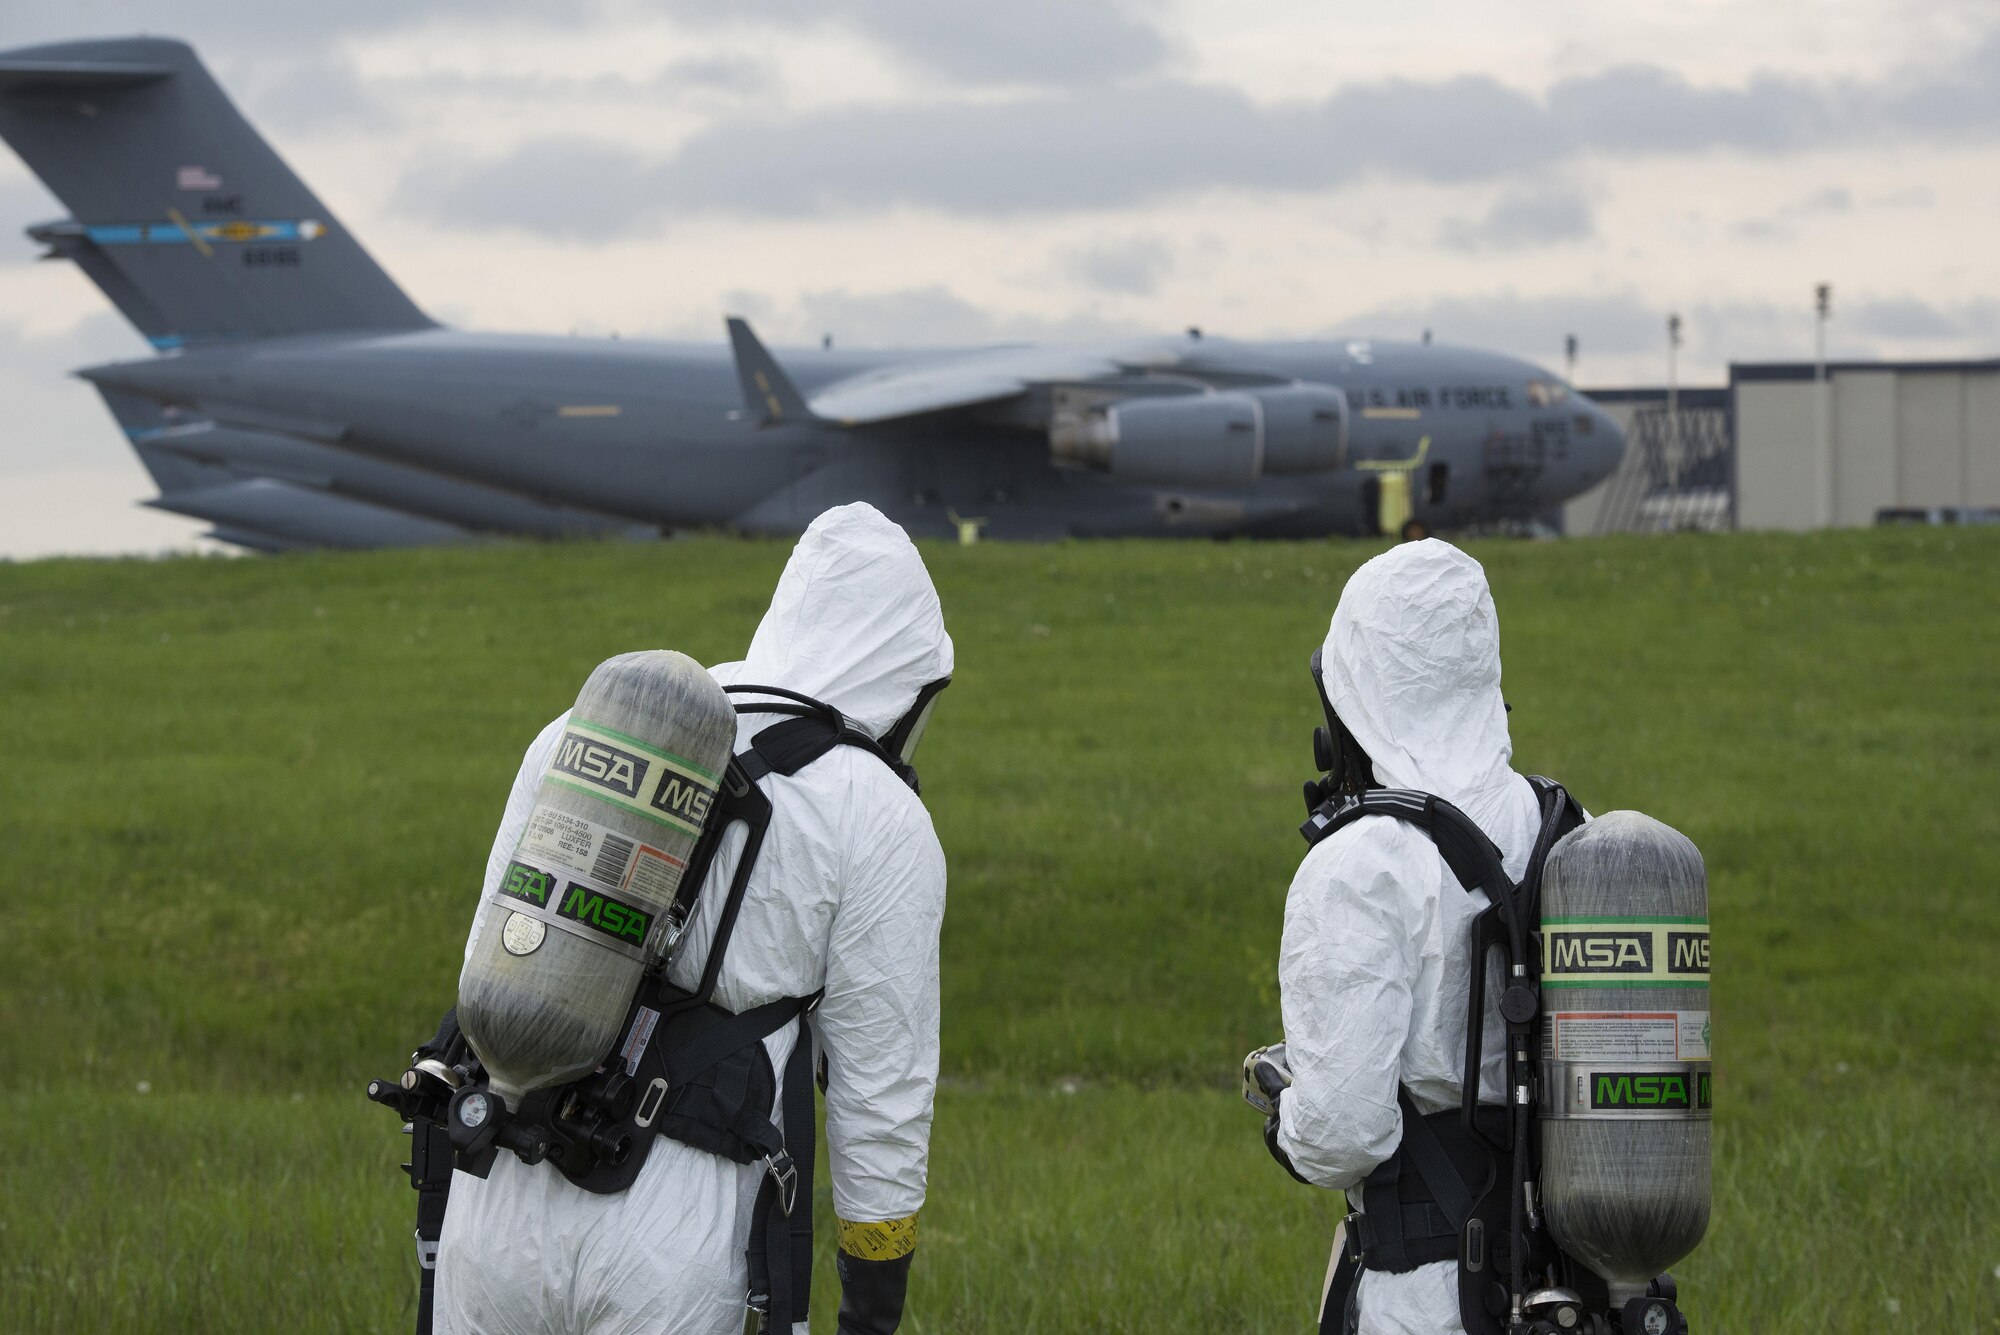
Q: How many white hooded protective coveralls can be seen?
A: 2